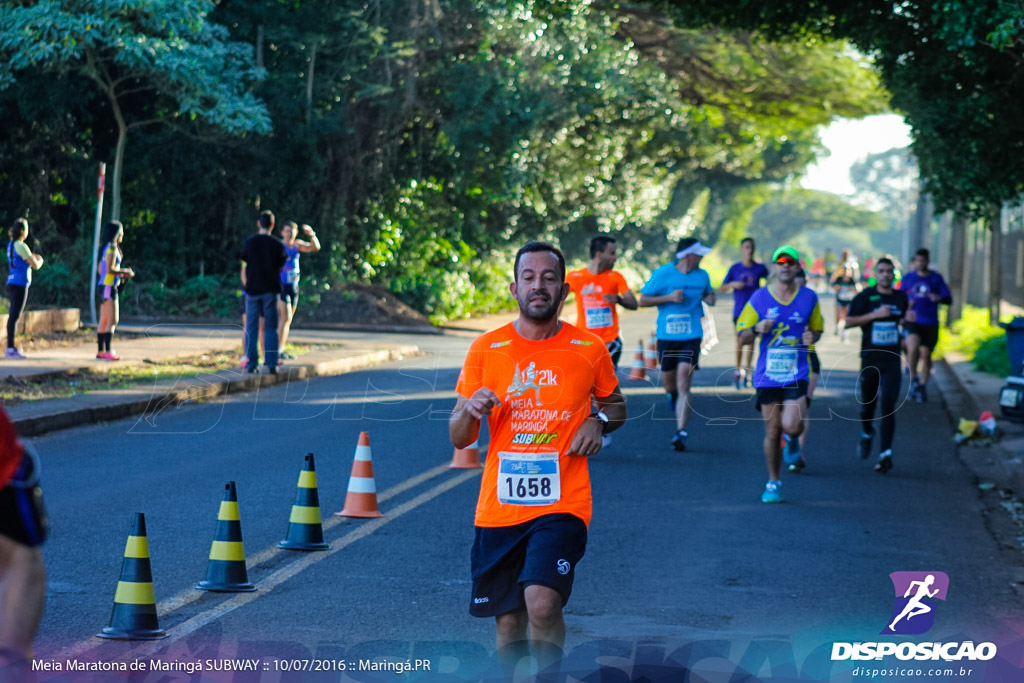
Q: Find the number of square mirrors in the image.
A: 0